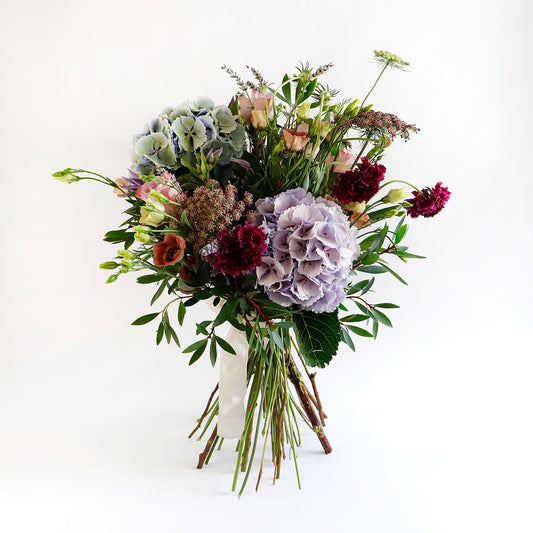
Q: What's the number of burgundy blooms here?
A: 3